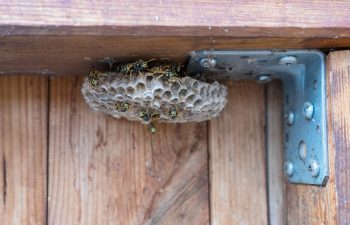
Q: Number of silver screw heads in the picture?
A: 7